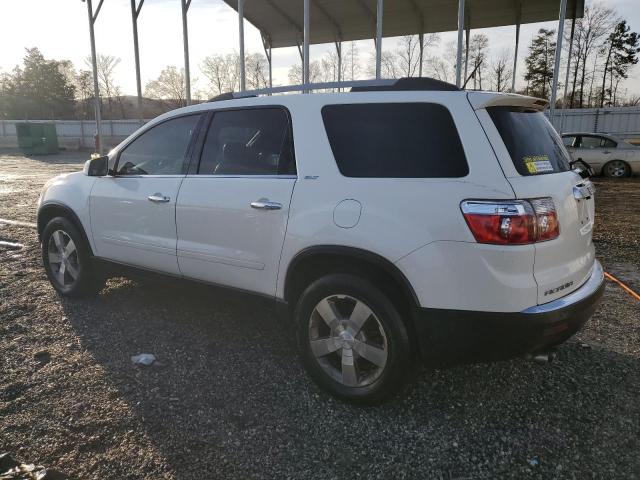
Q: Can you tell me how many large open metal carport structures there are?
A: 1